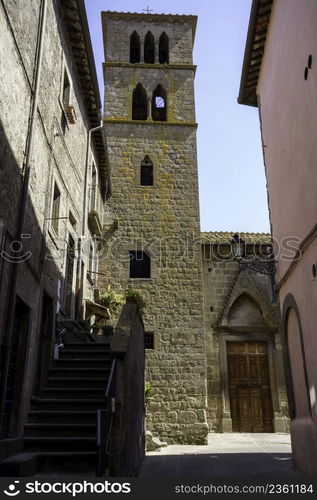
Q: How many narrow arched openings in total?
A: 6